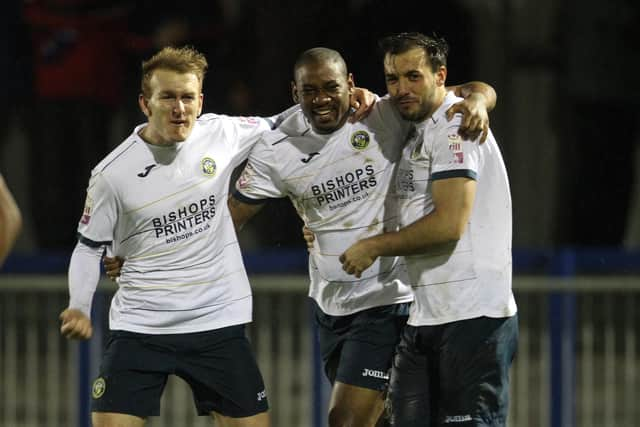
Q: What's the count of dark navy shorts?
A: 3